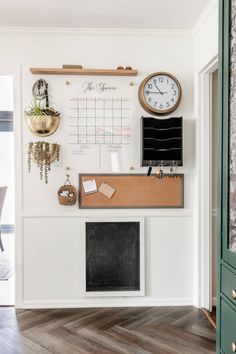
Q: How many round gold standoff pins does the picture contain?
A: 4